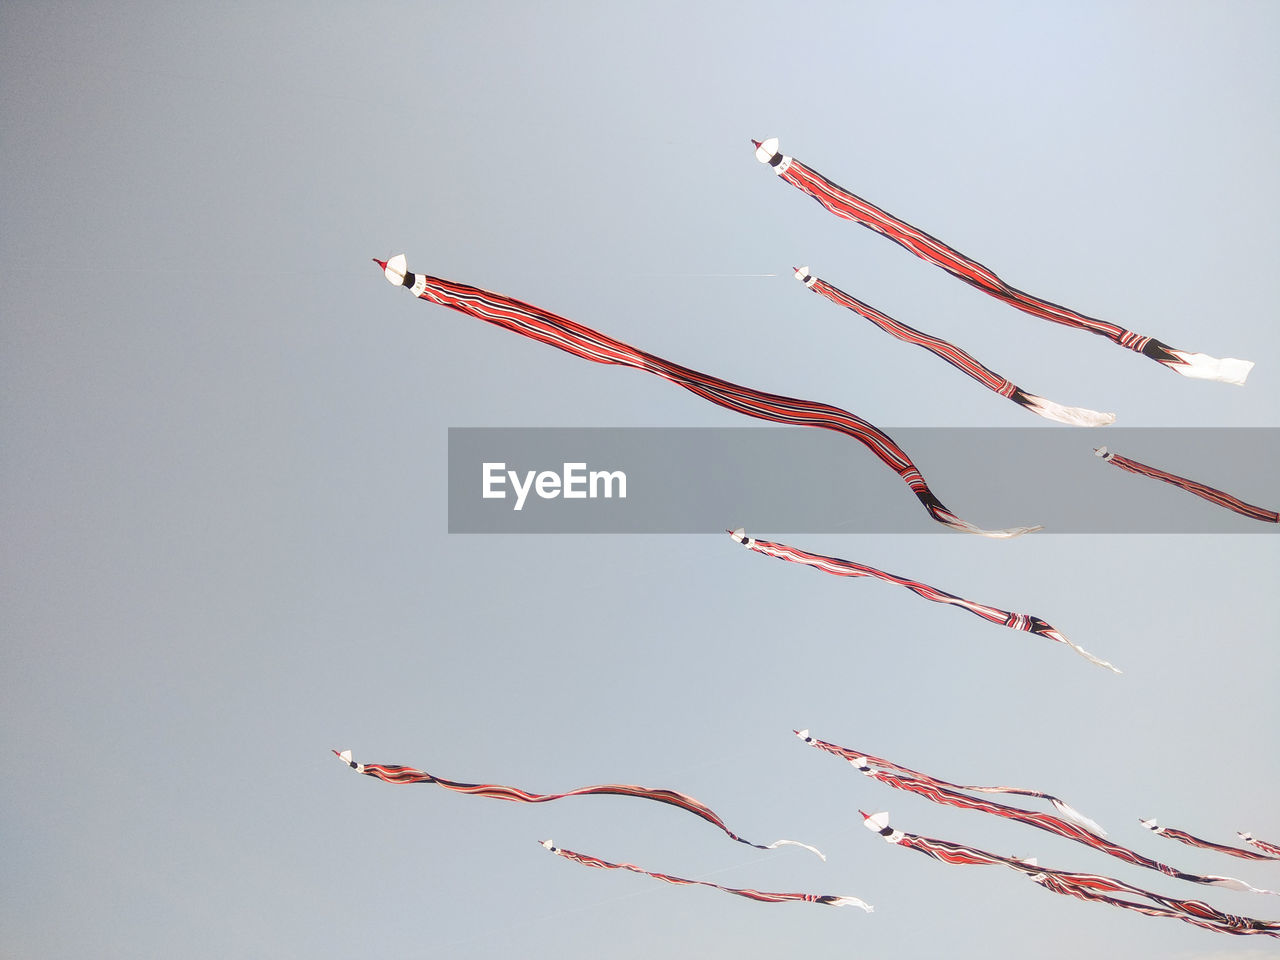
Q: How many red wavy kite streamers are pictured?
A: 13